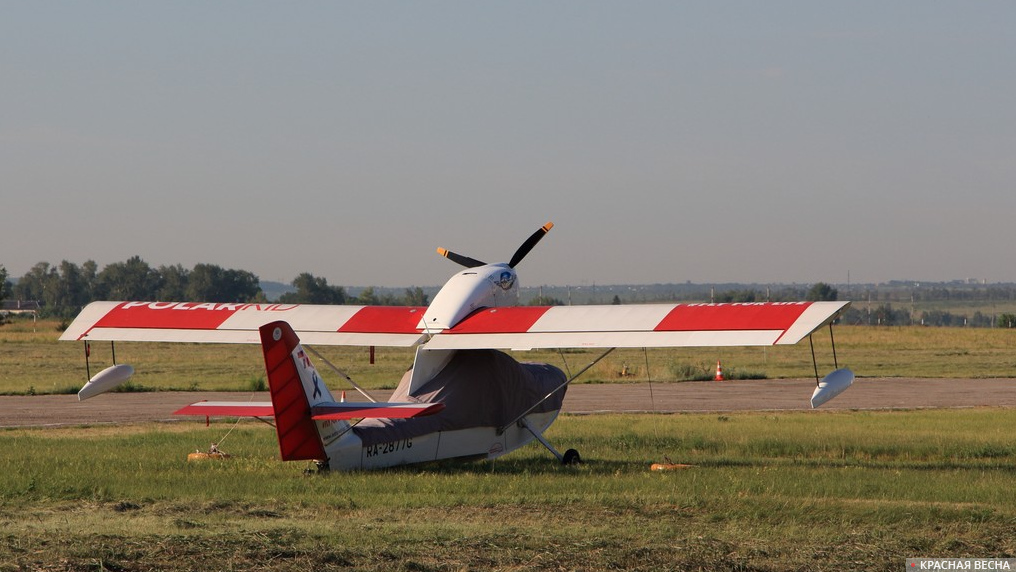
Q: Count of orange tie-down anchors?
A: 2